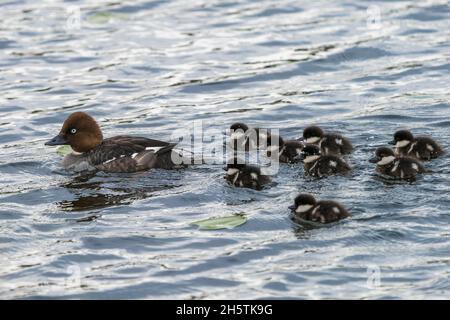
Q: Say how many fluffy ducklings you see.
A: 8